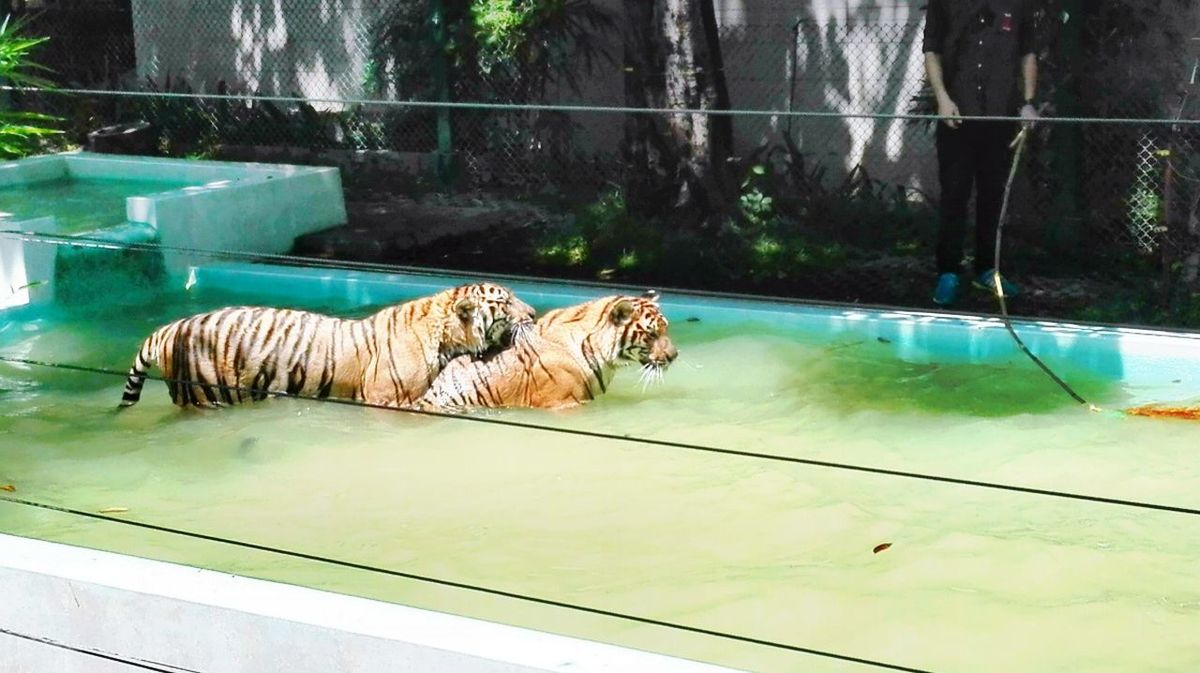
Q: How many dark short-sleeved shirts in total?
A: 1